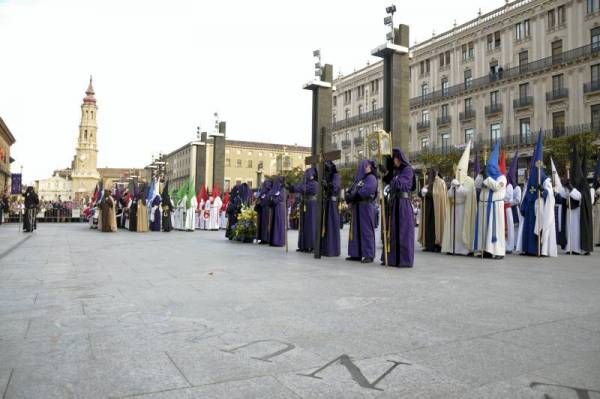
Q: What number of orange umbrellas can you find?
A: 0